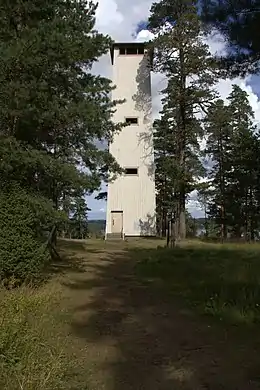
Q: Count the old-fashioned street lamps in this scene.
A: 0